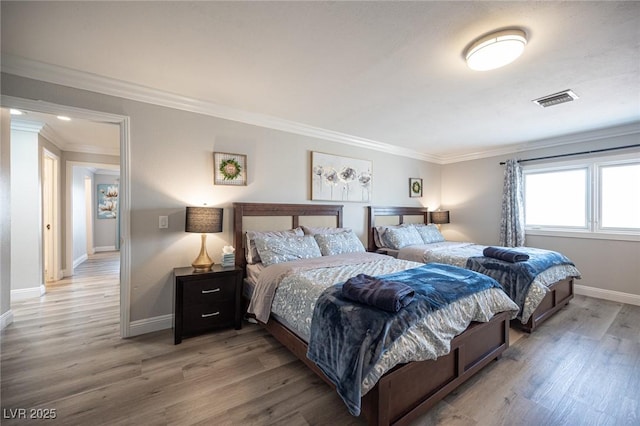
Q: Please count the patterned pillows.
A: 4